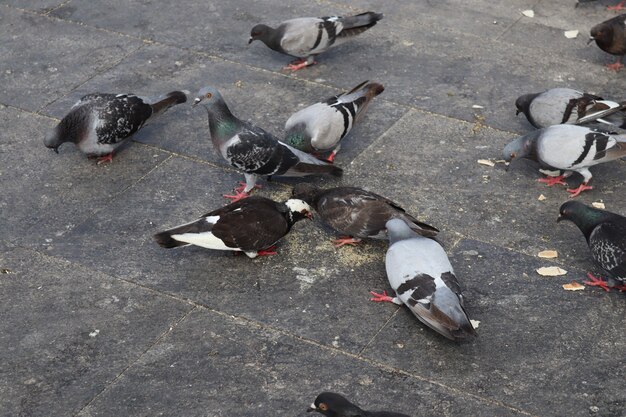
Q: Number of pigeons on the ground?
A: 12